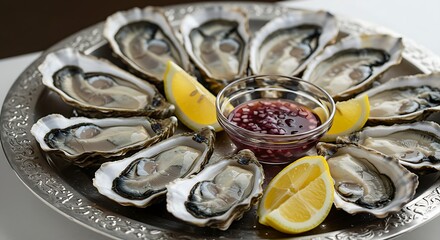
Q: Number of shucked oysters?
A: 11